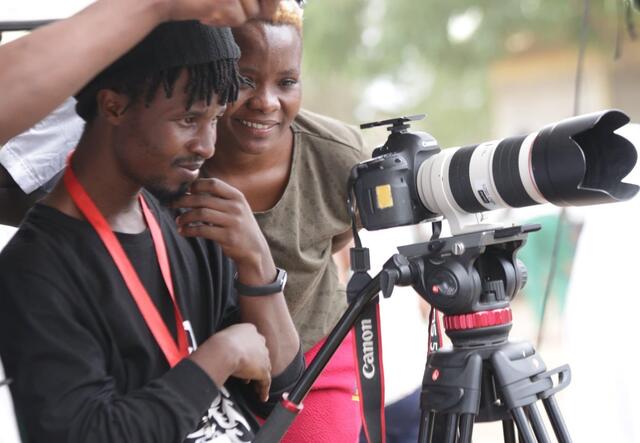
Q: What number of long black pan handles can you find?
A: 1